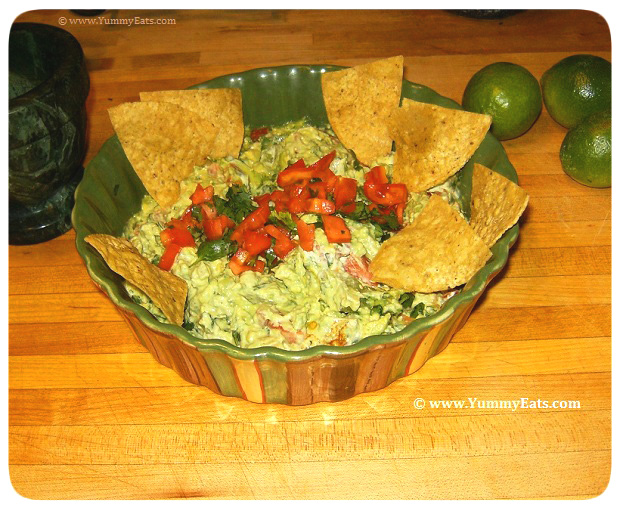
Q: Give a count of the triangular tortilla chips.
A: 7